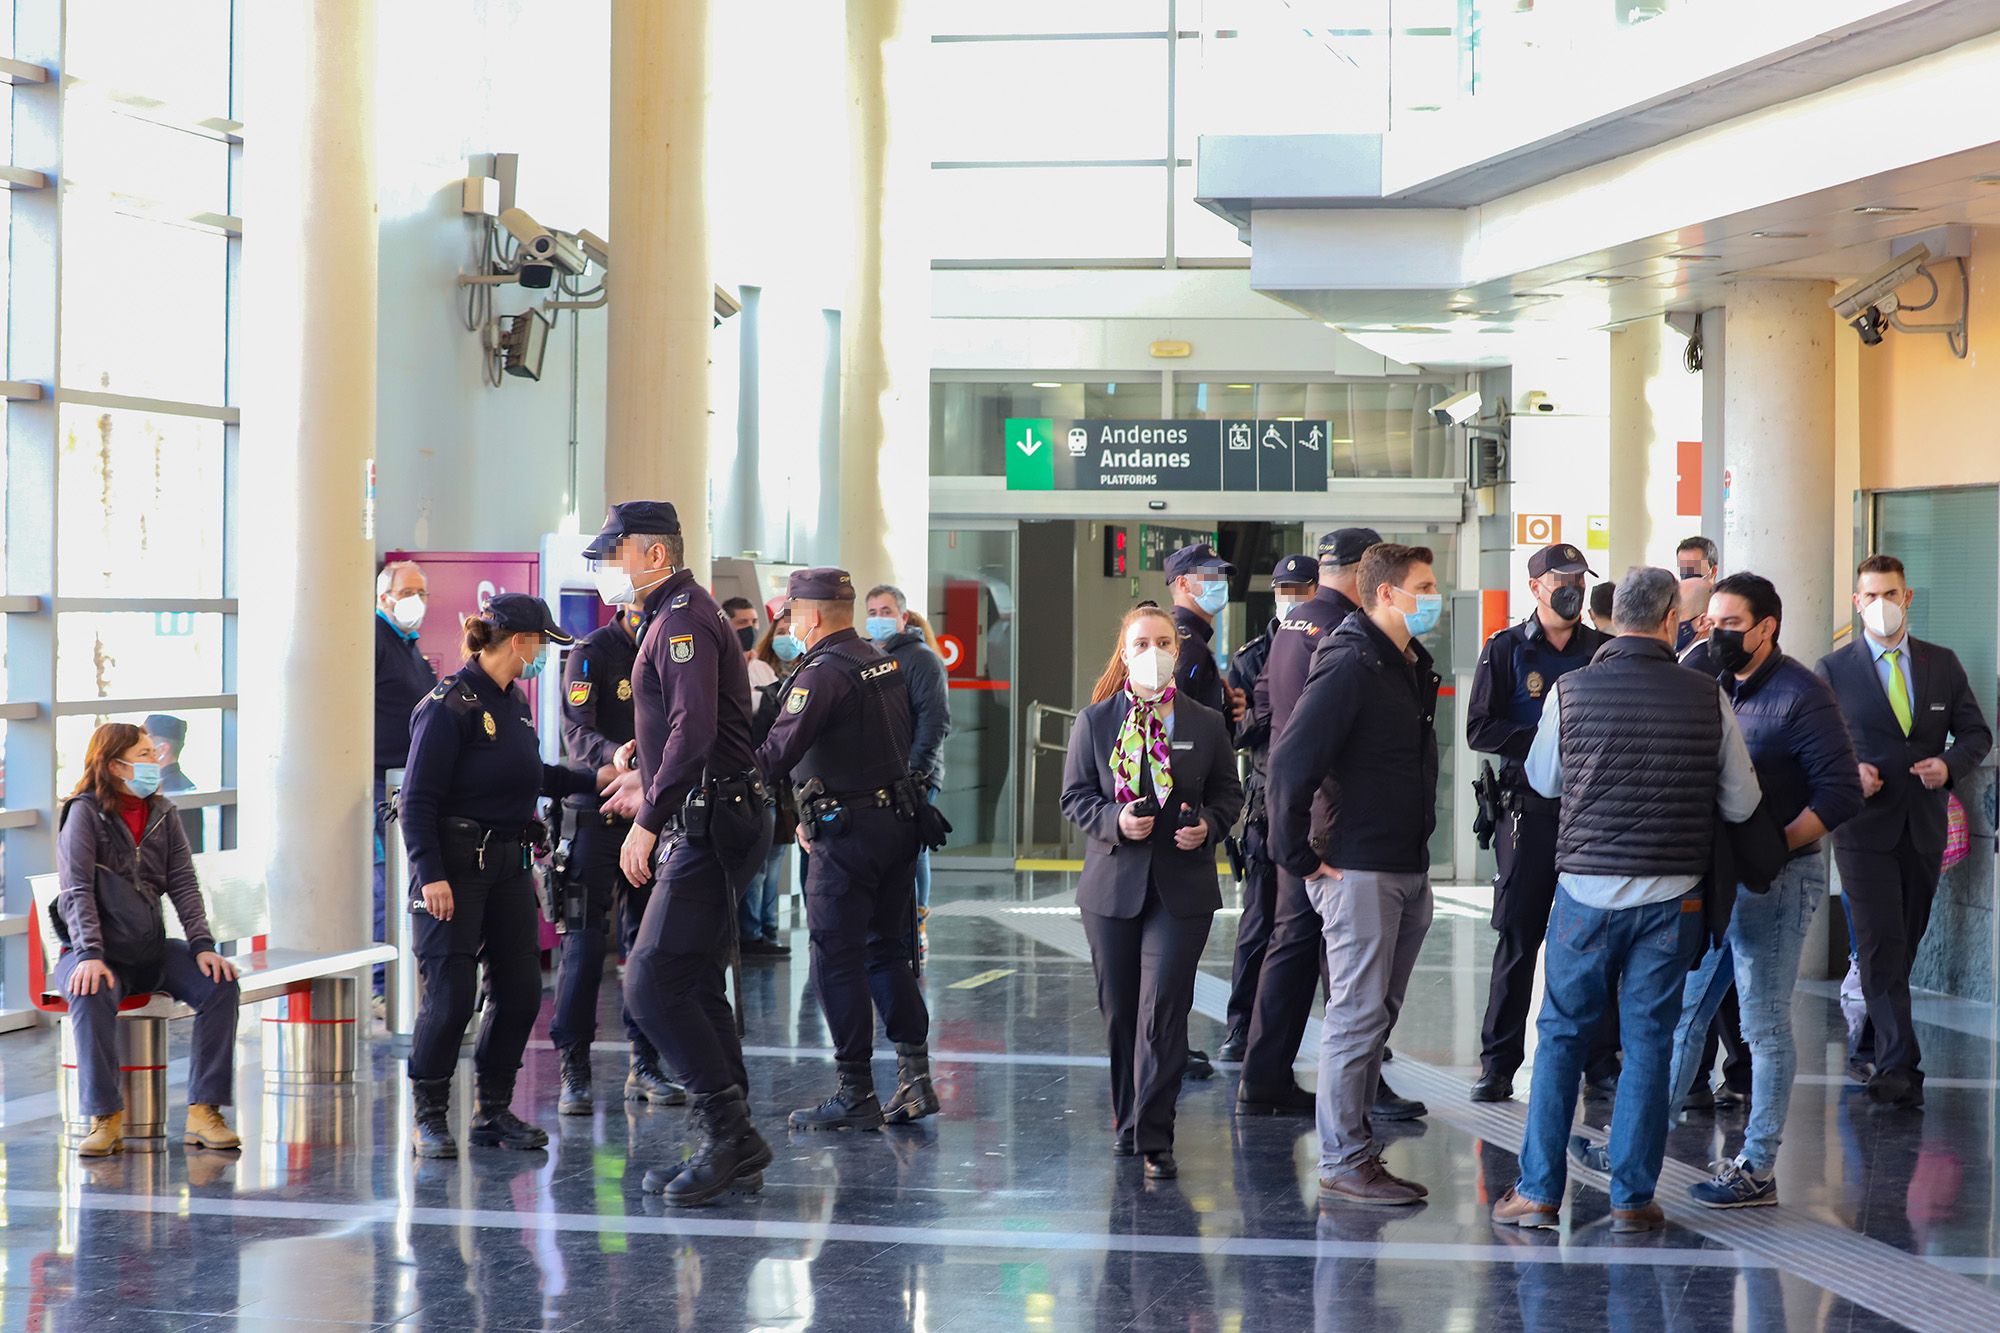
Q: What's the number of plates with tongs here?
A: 0